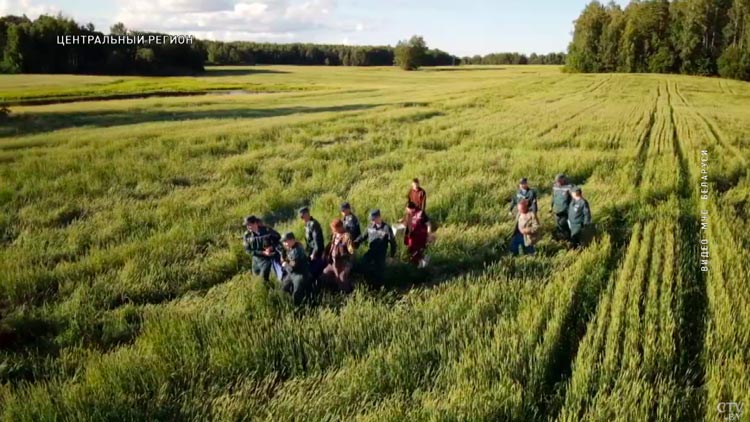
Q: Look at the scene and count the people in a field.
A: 12